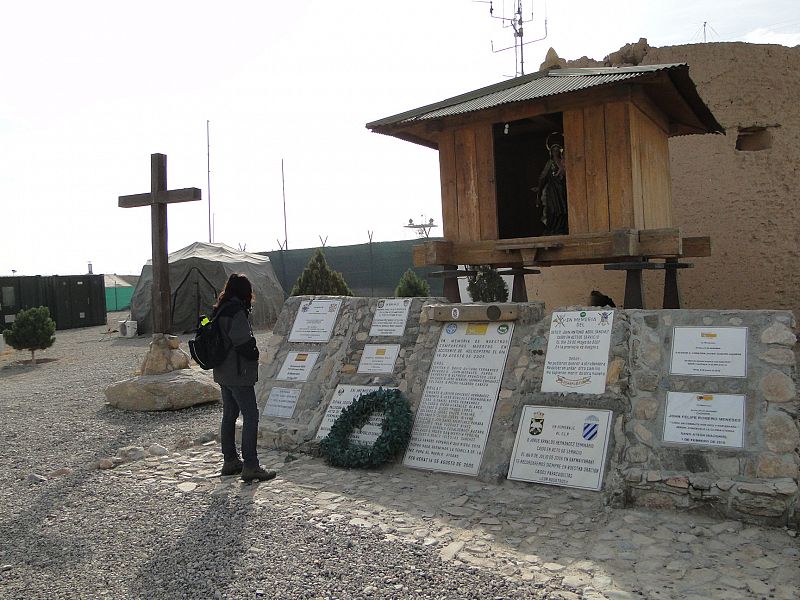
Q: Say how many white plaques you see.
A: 11